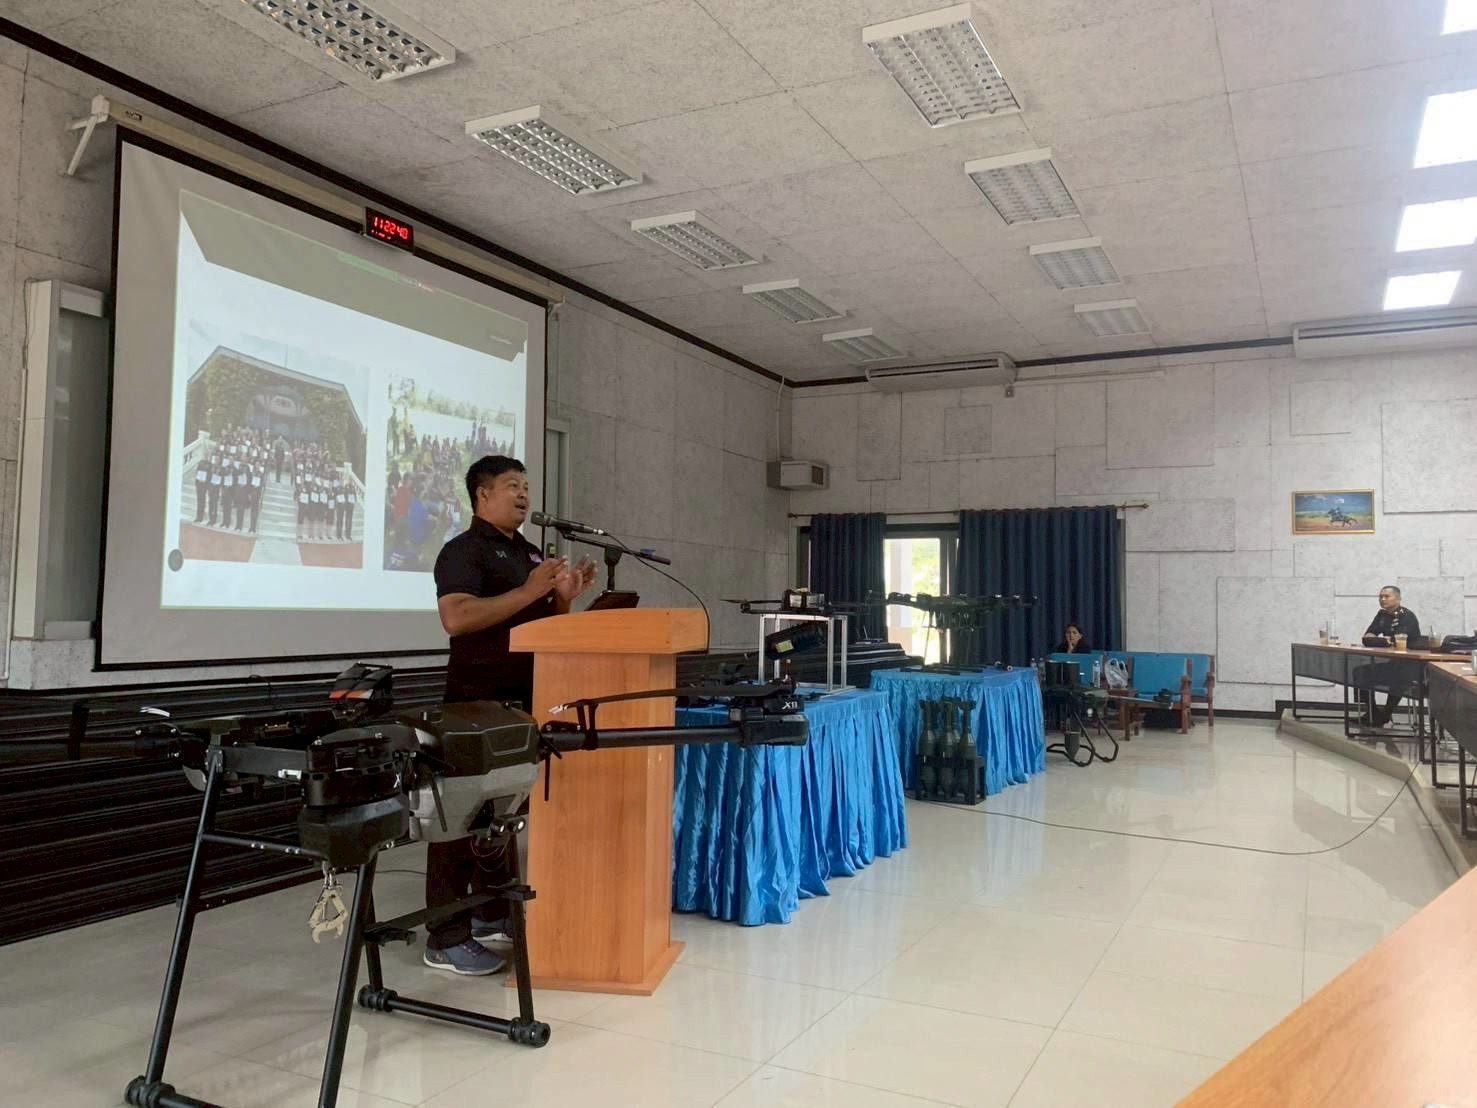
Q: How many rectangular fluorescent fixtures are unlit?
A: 9